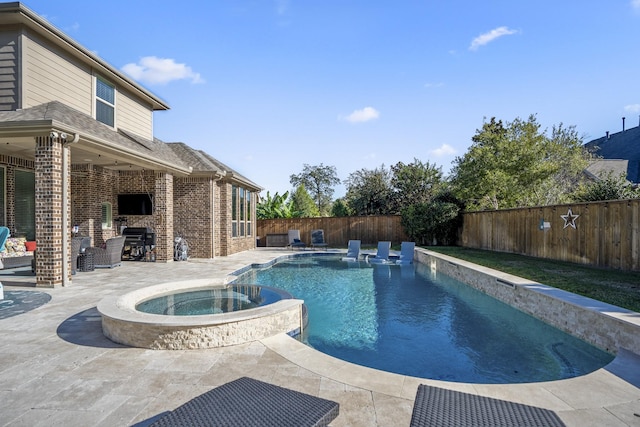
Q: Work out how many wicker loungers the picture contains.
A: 2